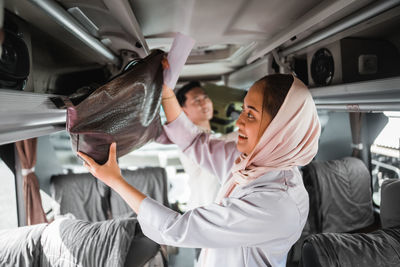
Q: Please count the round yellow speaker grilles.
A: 0